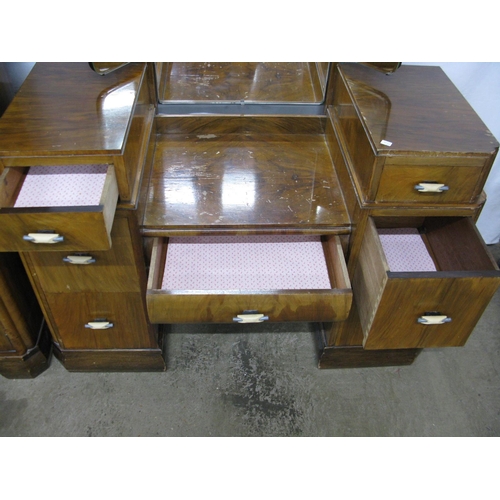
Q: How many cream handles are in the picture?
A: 6